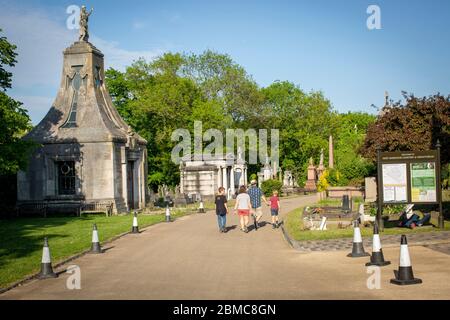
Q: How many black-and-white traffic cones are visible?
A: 8